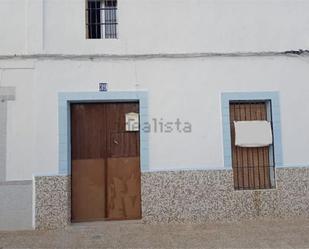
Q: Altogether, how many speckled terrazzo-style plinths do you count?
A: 2